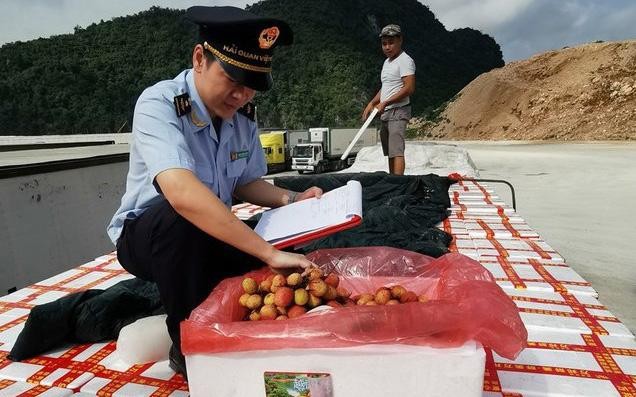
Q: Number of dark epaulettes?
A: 2